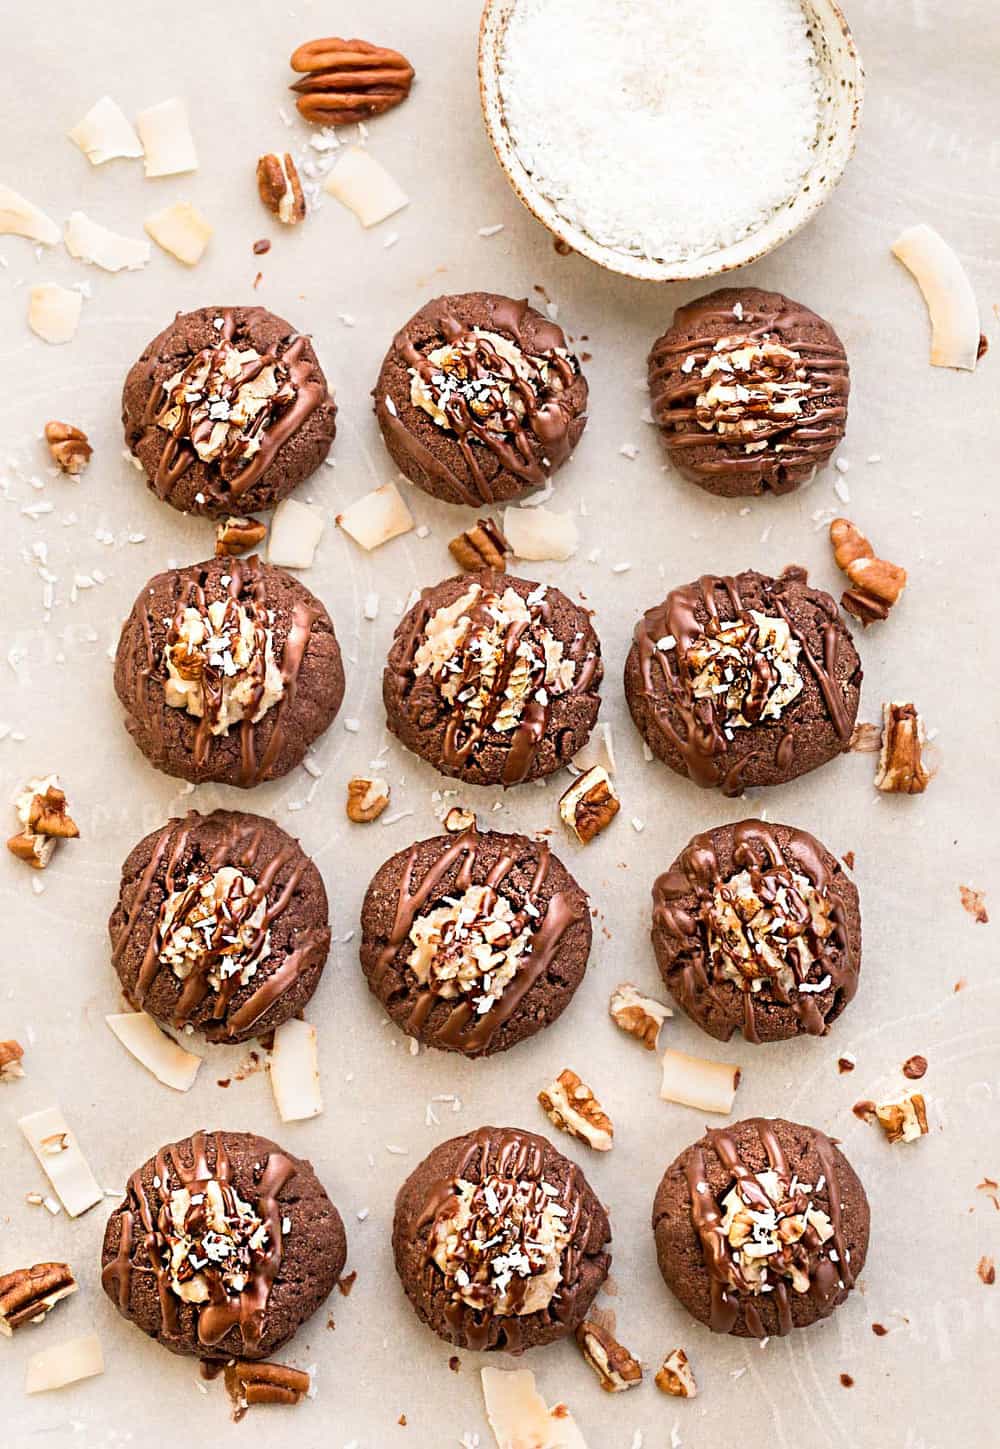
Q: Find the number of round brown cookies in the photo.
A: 12